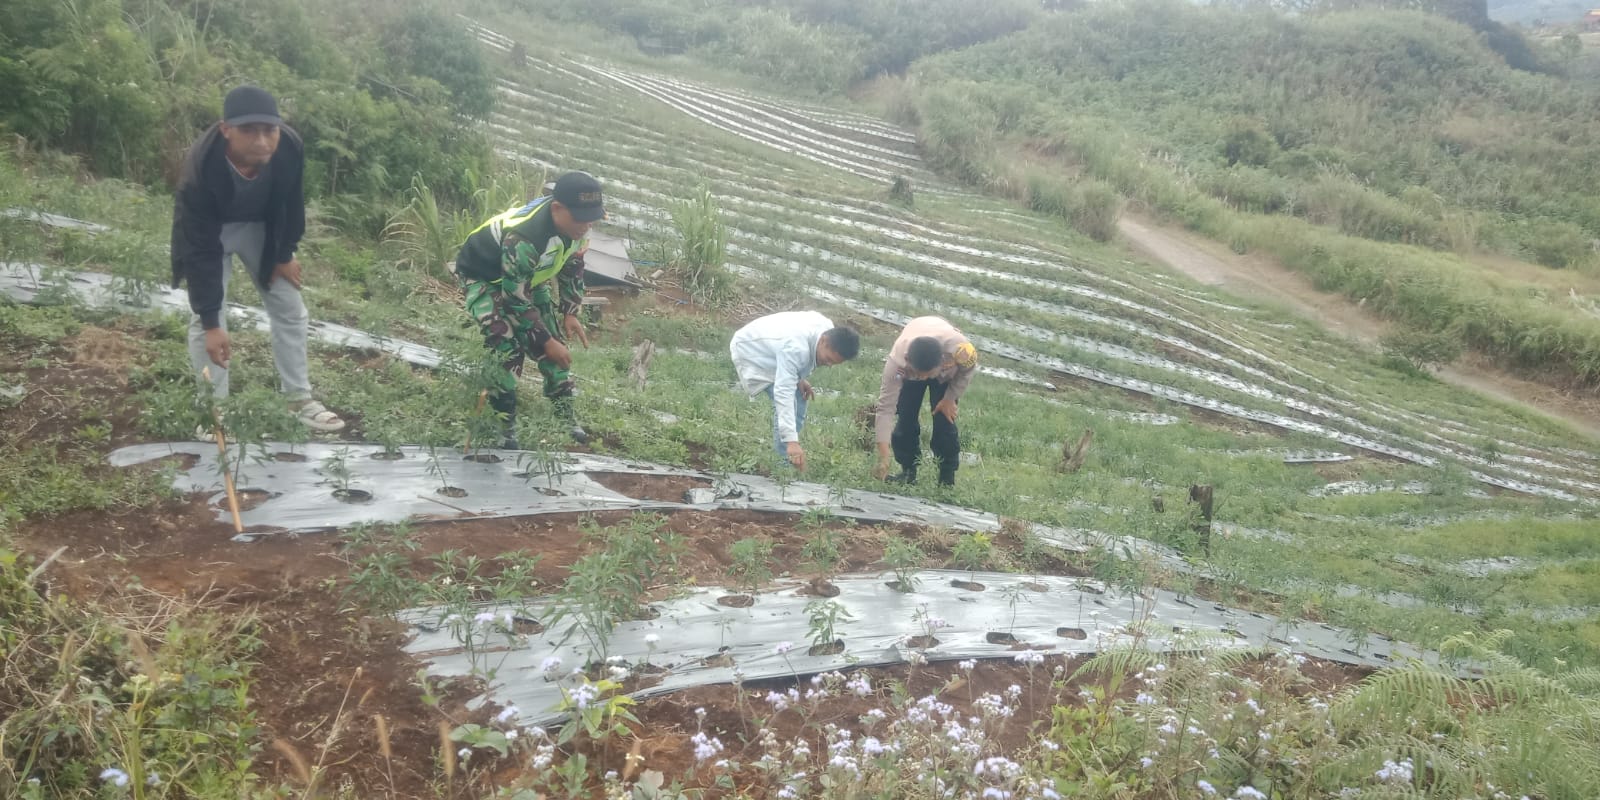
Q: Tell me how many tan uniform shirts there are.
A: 1